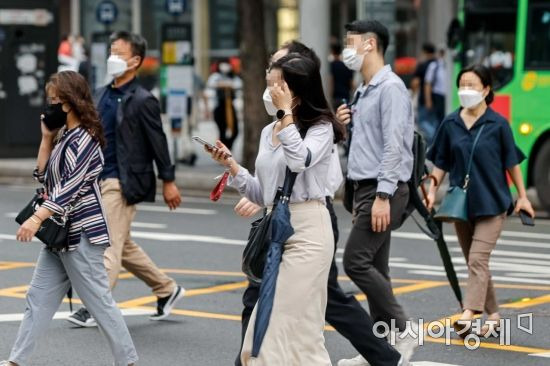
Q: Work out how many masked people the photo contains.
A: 5